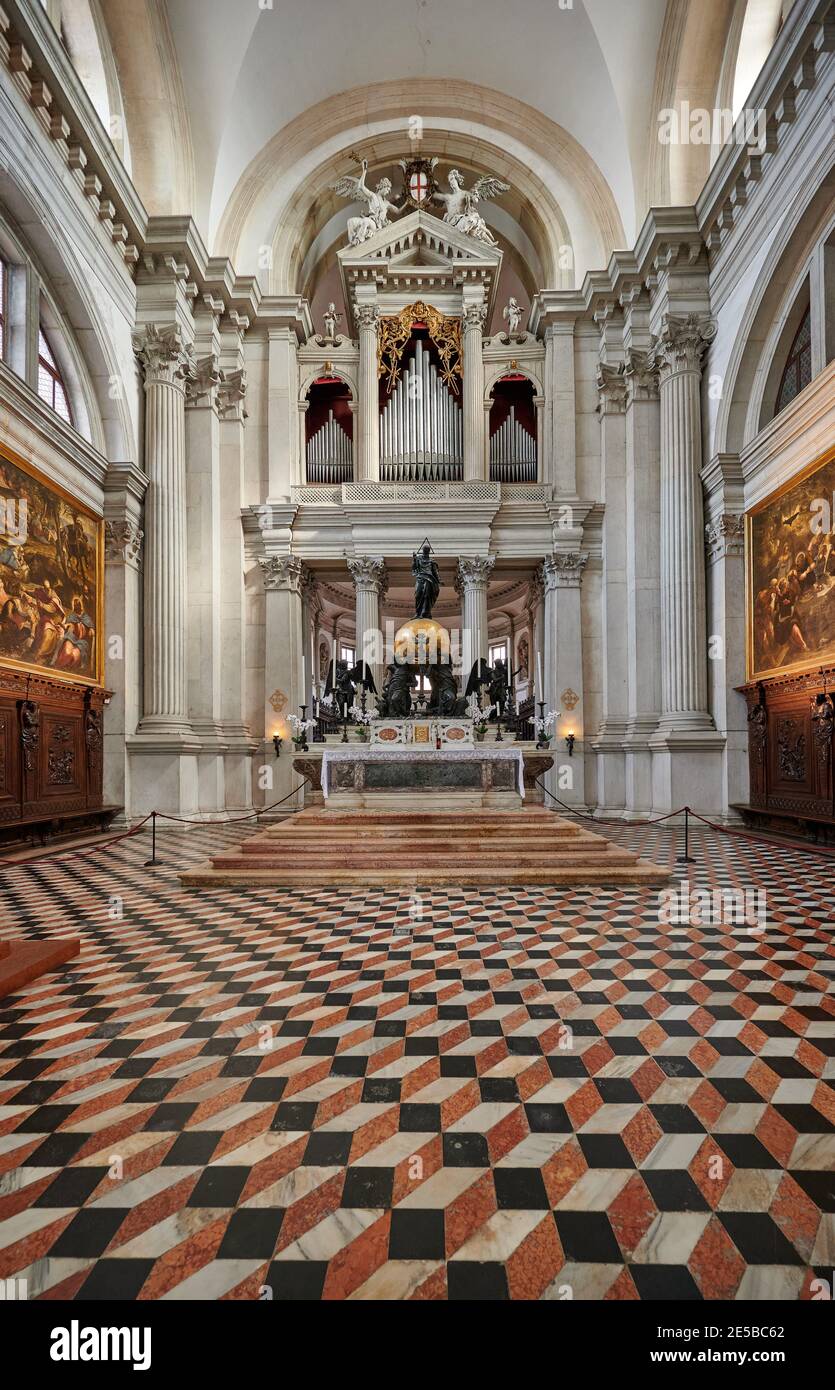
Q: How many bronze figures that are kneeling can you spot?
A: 2